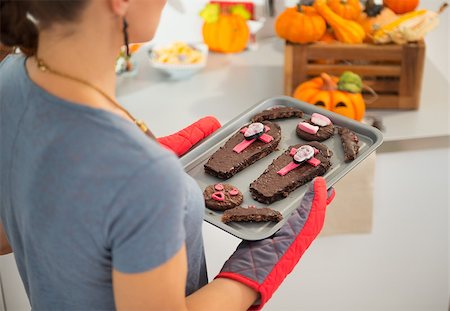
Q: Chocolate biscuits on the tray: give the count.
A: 7